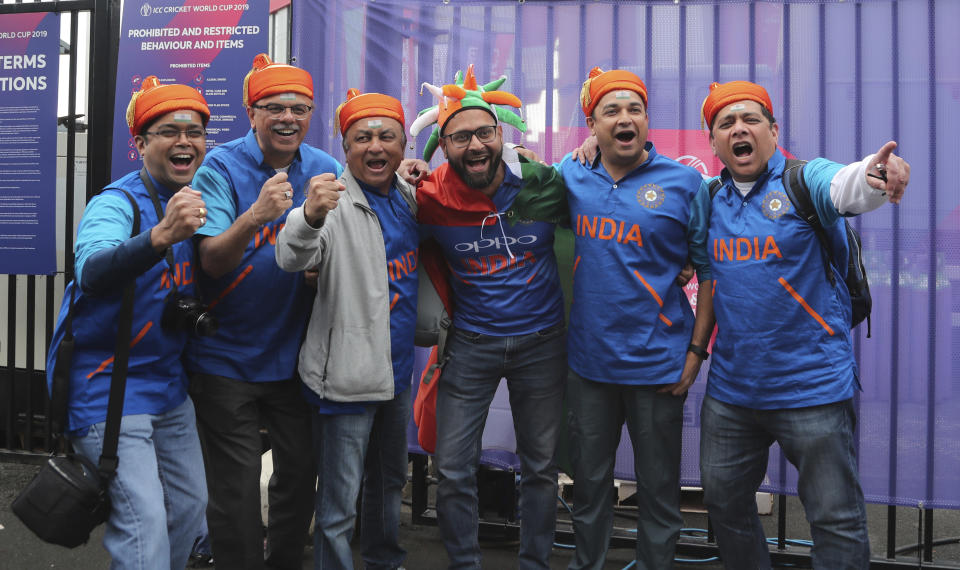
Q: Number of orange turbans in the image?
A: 5